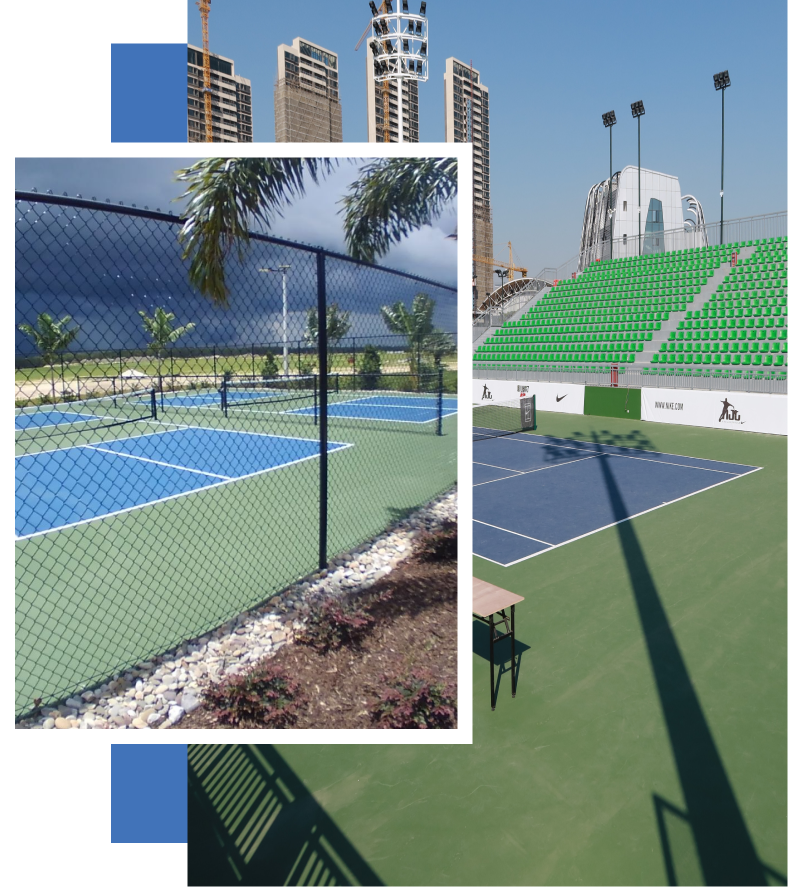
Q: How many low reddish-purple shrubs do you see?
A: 4